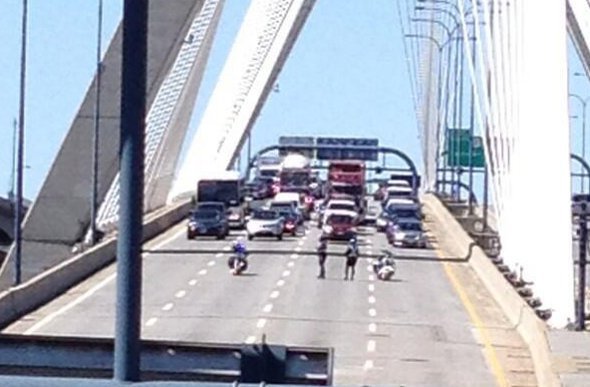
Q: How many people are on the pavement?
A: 2